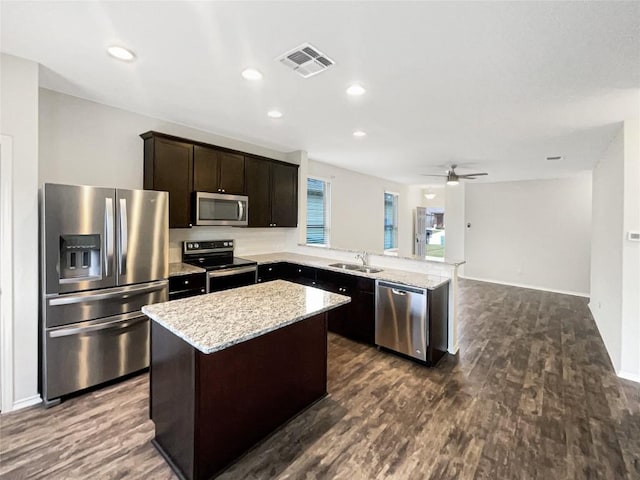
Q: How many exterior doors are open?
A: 1